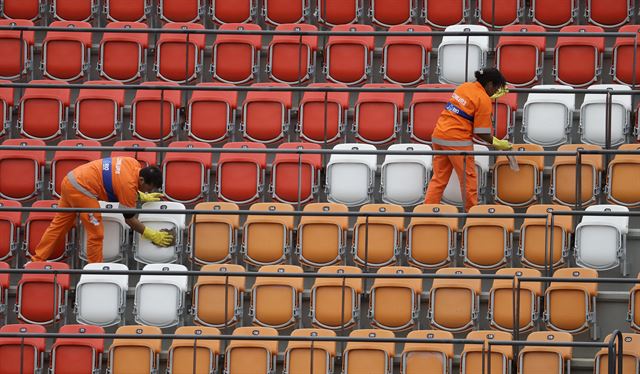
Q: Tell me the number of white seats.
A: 11